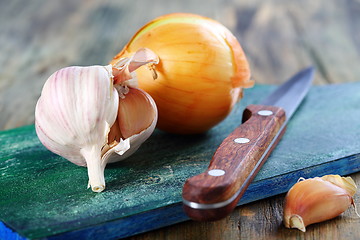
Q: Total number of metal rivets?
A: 3